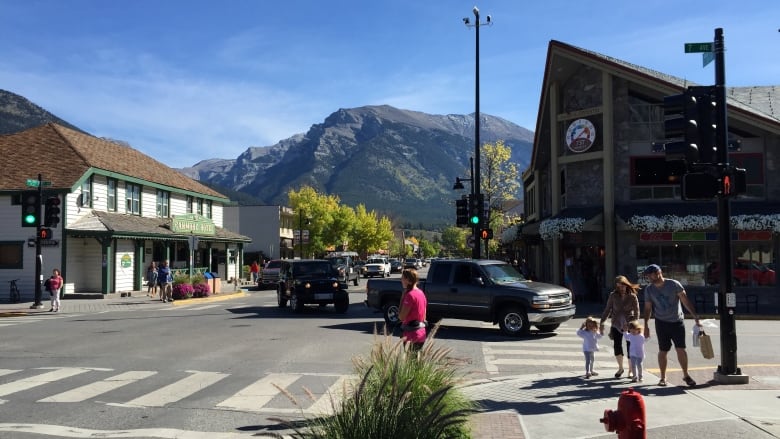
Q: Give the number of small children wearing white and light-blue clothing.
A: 2